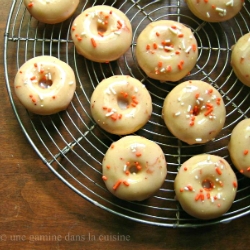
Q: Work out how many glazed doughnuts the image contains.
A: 11